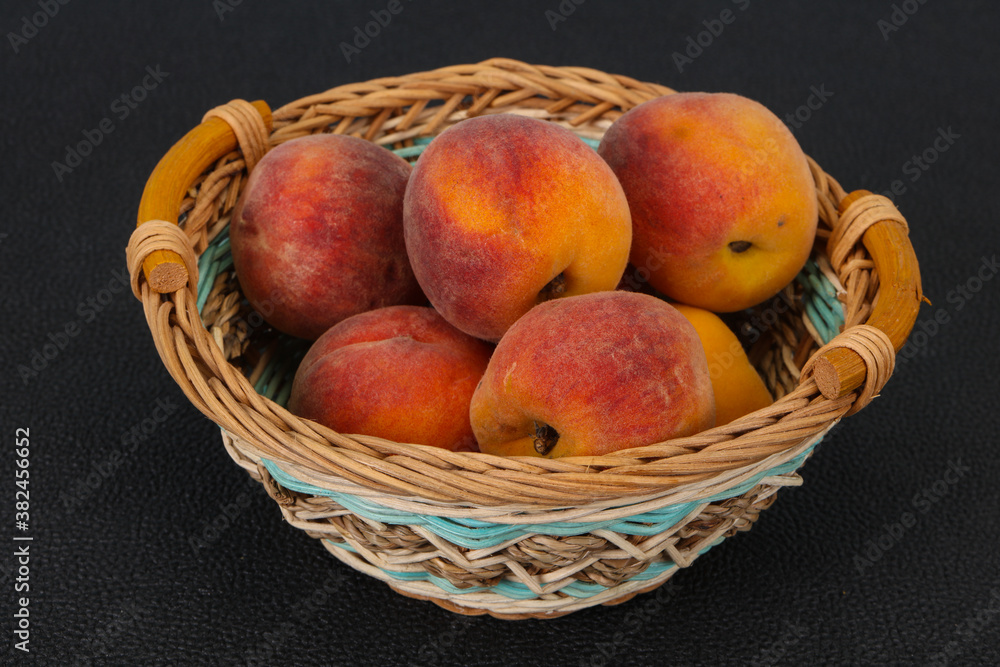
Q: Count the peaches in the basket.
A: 6